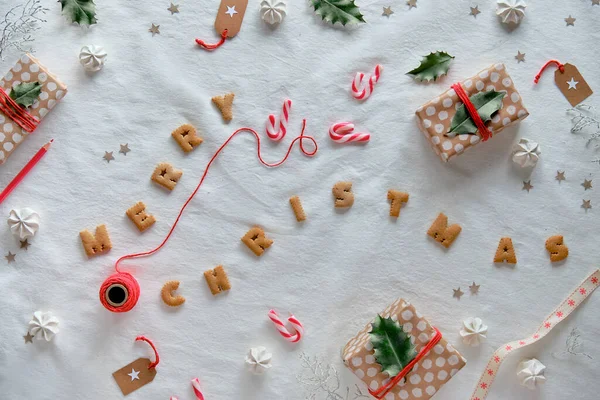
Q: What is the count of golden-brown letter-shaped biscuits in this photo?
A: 14